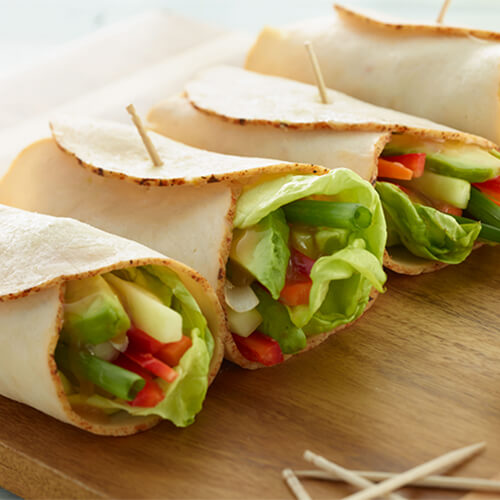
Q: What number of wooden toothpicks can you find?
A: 7